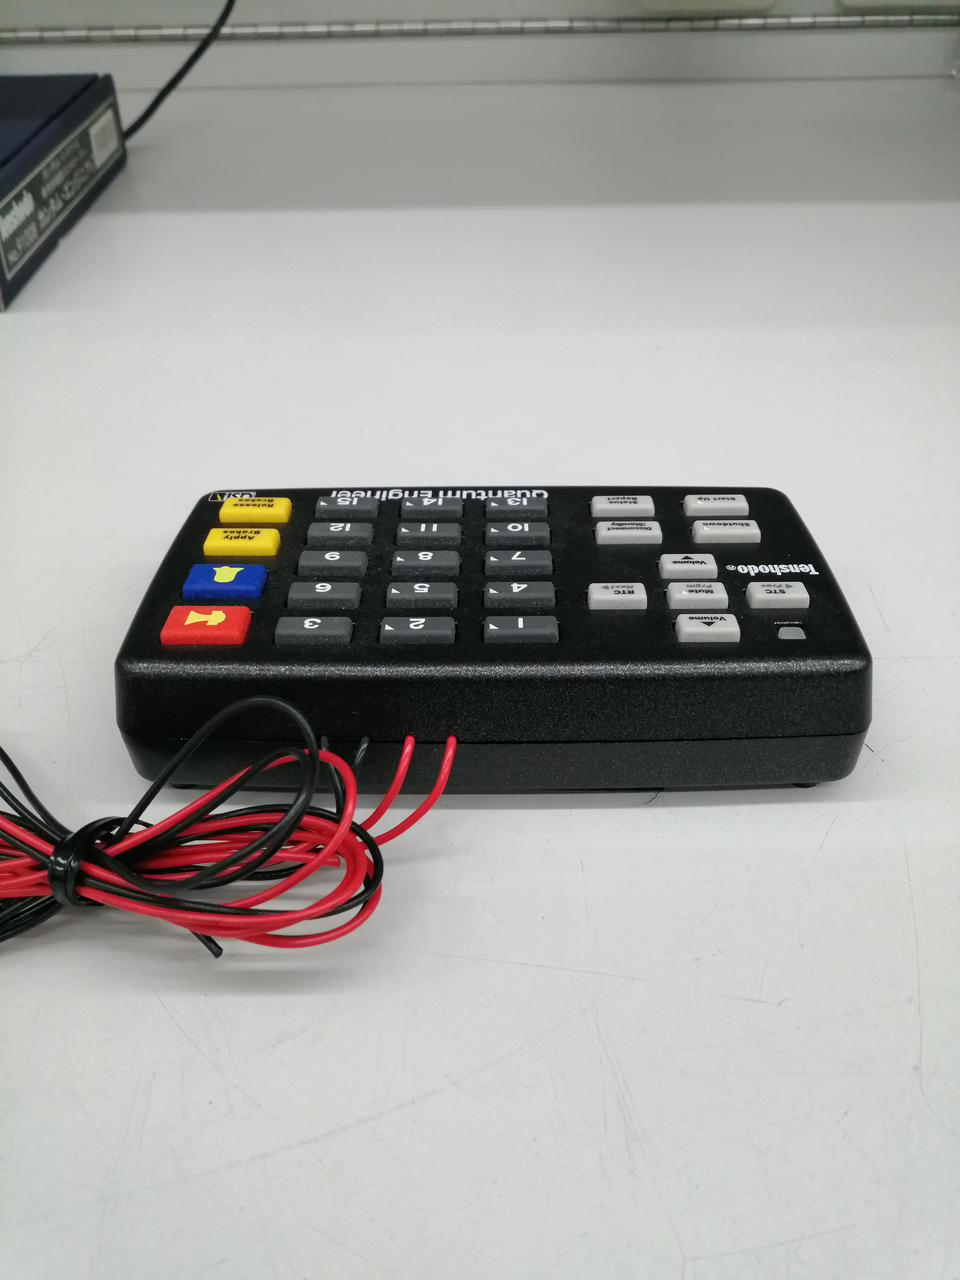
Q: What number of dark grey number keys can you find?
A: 15